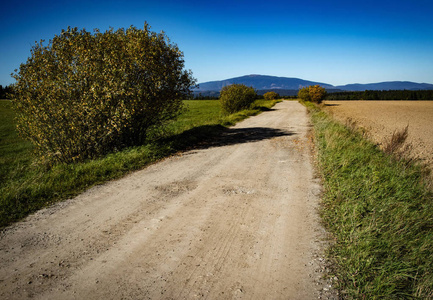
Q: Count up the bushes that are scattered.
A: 4